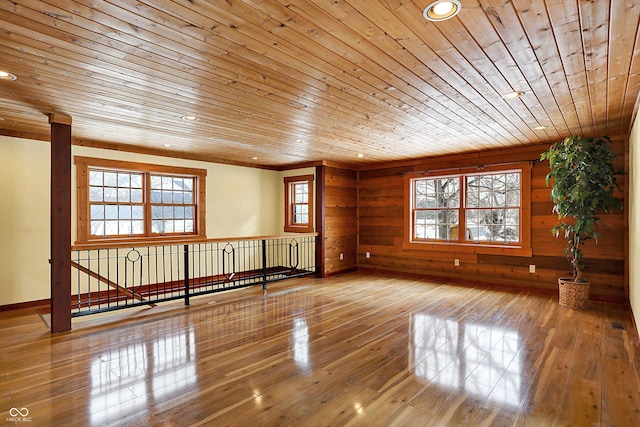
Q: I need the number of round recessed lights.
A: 9